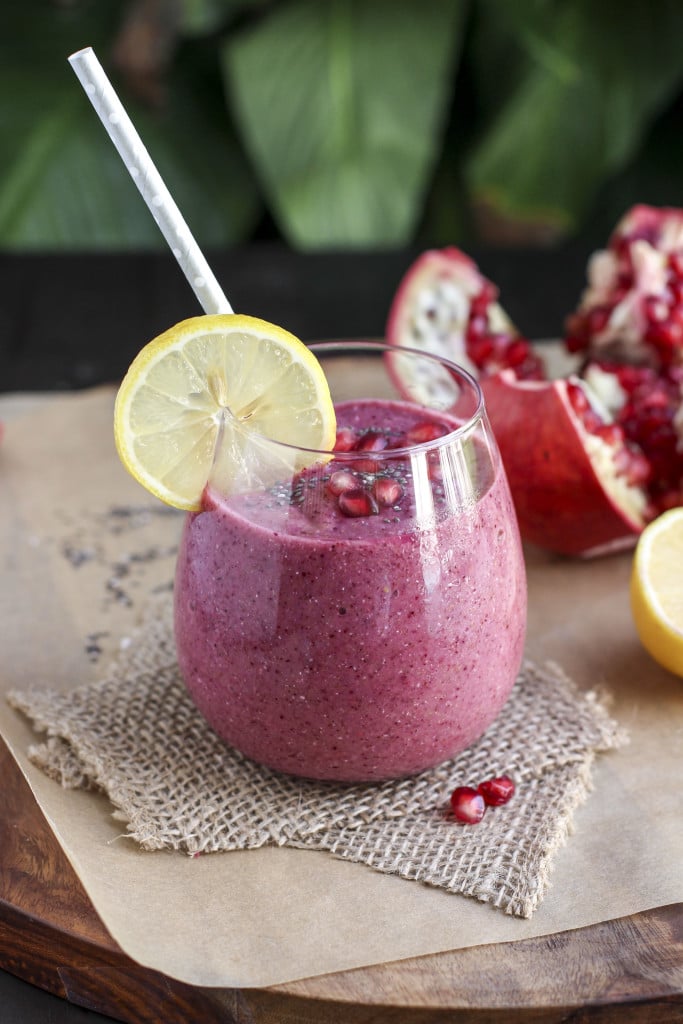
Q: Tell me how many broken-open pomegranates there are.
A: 1